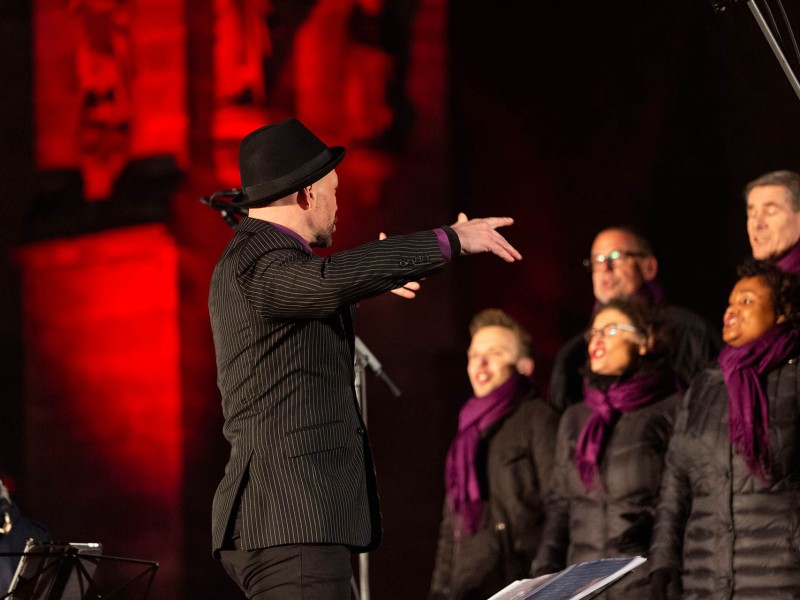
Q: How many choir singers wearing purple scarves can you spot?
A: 5